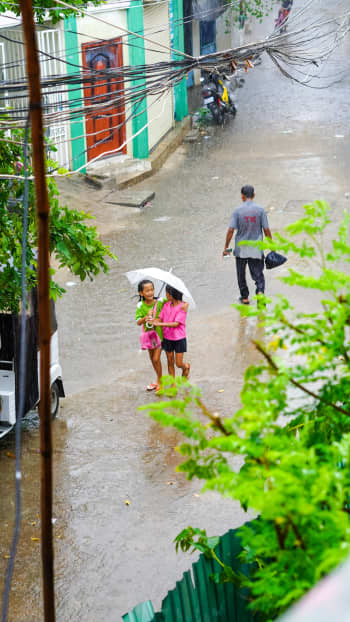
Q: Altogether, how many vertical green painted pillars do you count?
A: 3